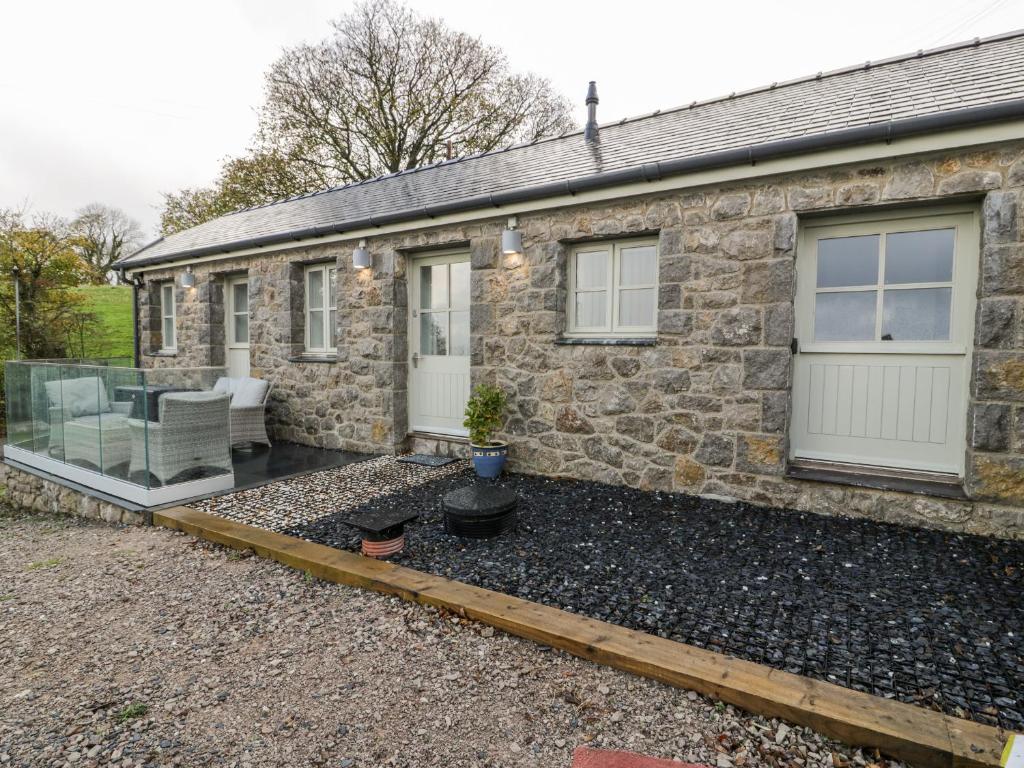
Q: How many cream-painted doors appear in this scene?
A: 3